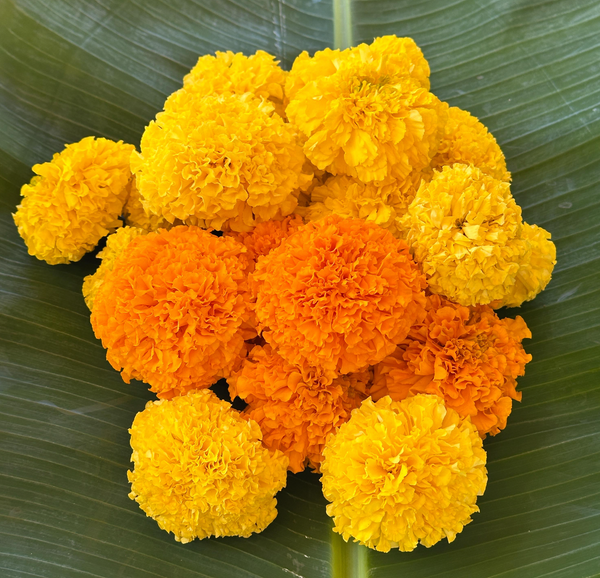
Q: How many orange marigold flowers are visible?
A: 5